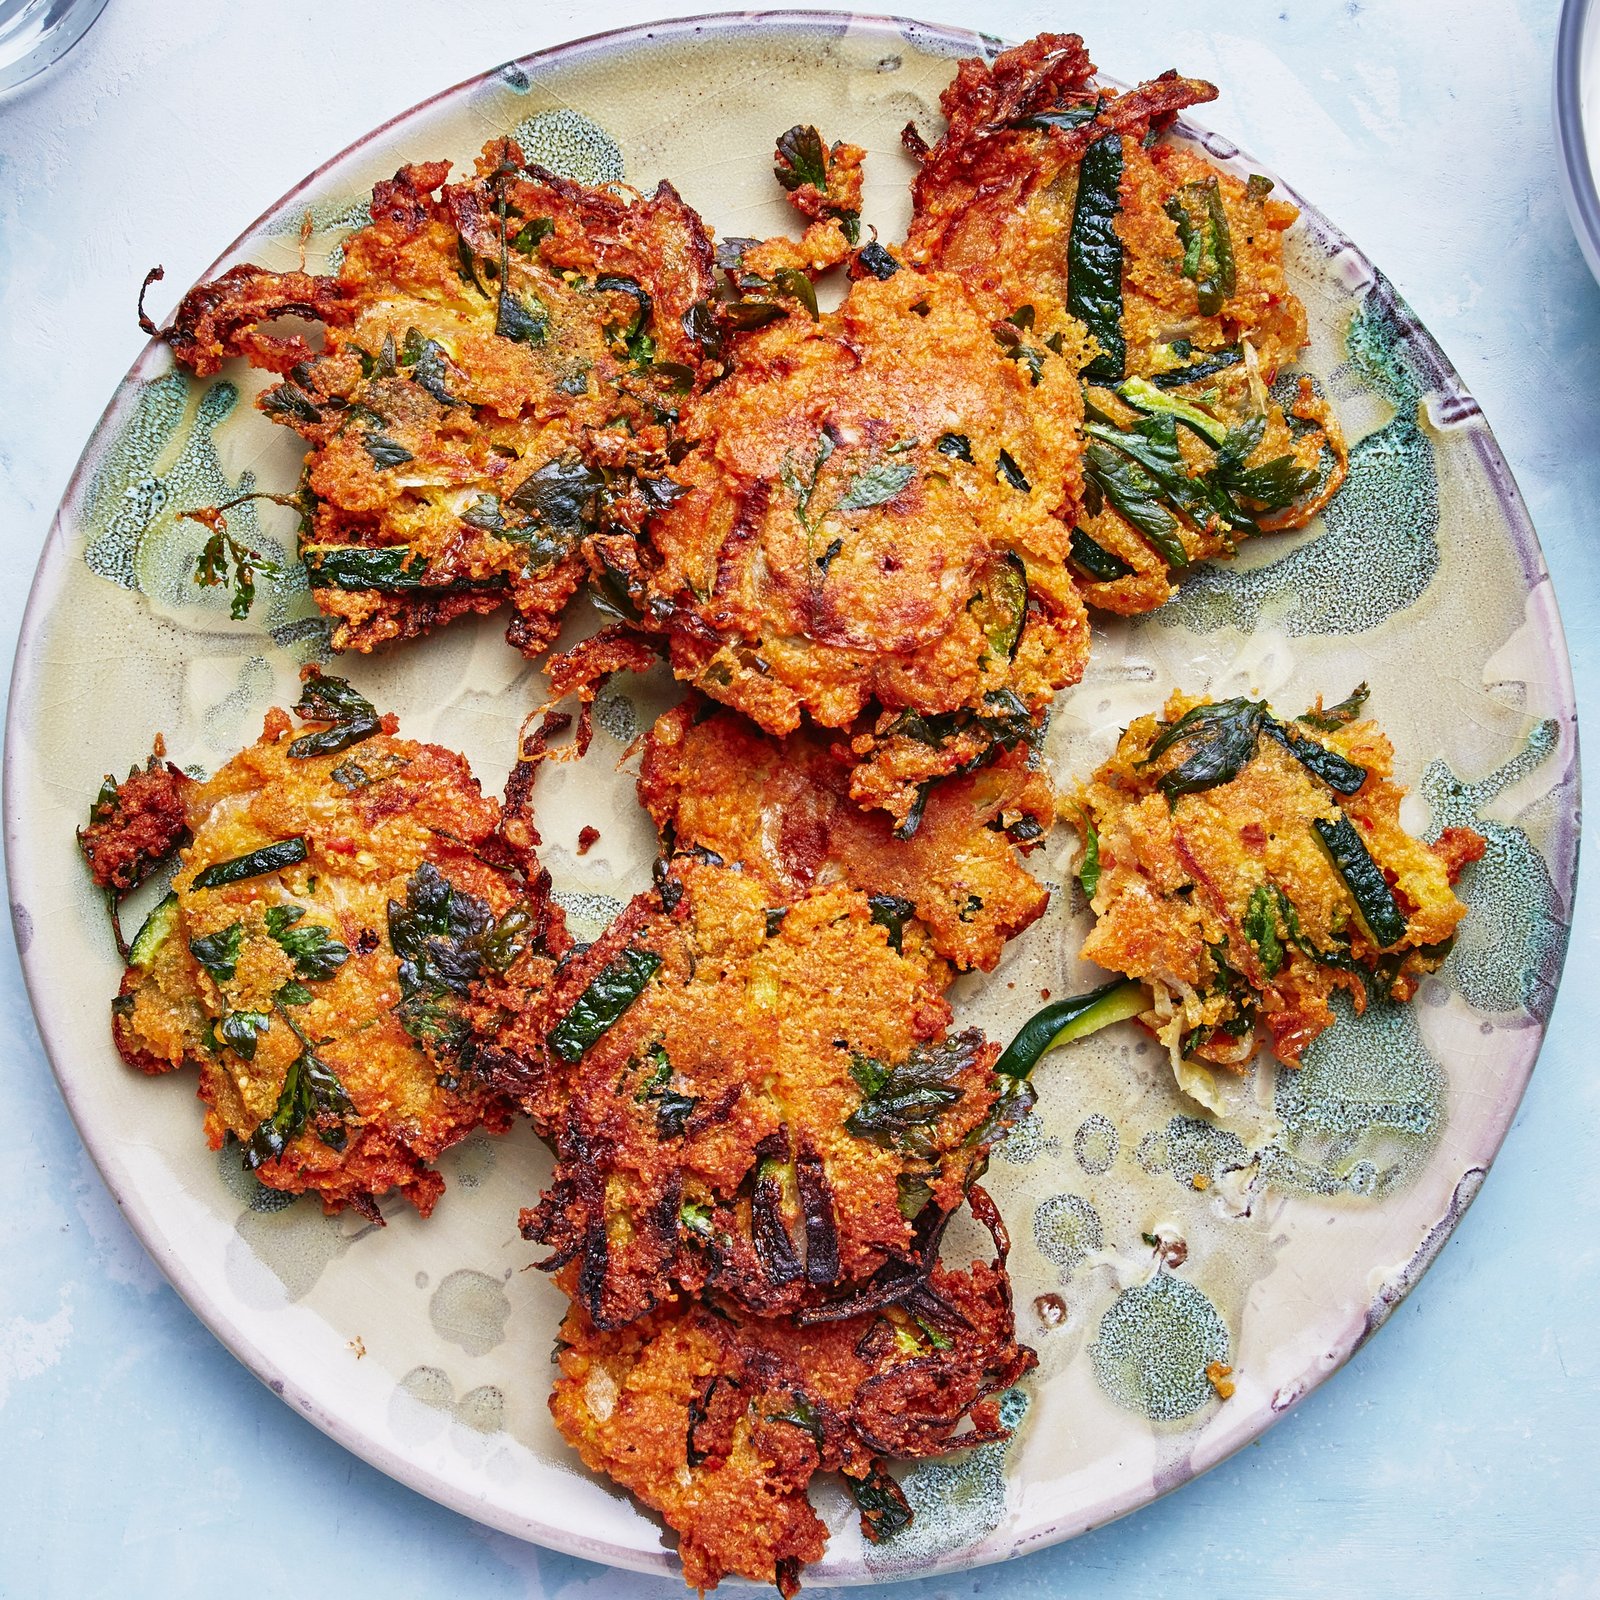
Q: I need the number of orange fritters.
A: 8